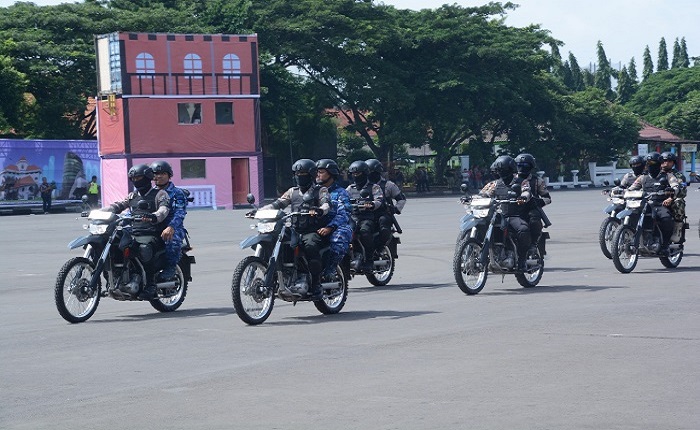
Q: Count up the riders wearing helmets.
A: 11